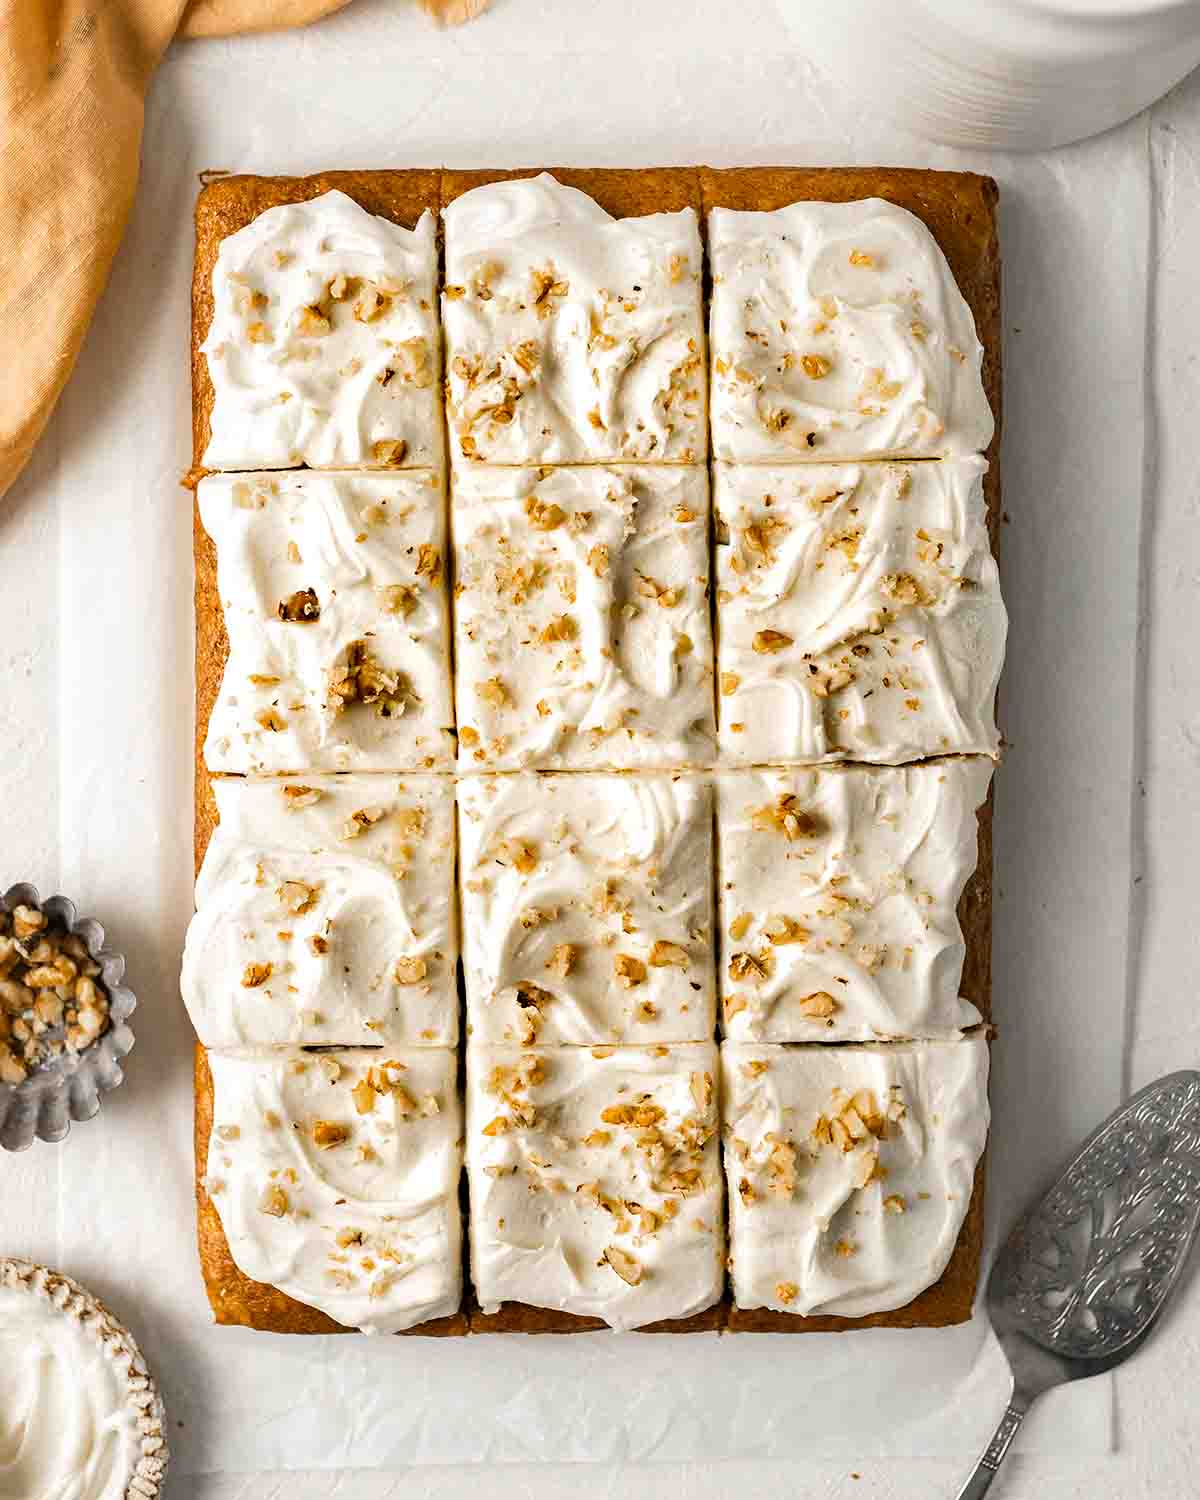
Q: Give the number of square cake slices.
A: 12